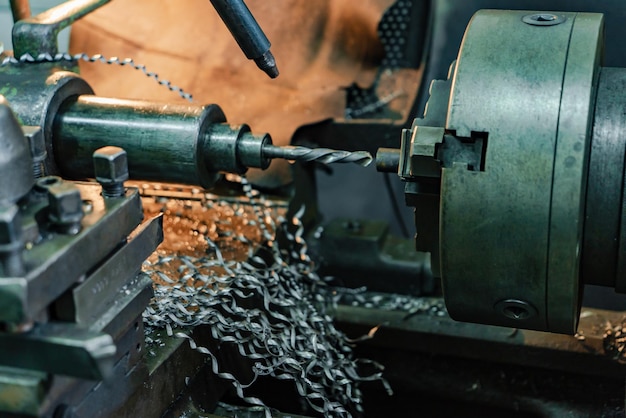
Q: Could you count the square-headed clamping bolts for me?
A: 4